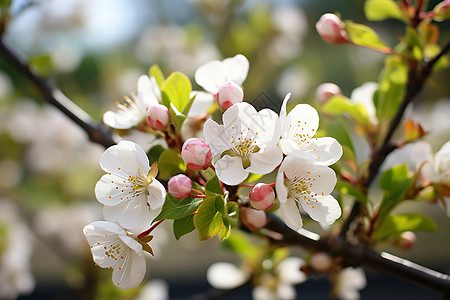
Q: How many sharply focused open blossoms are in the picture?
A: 5